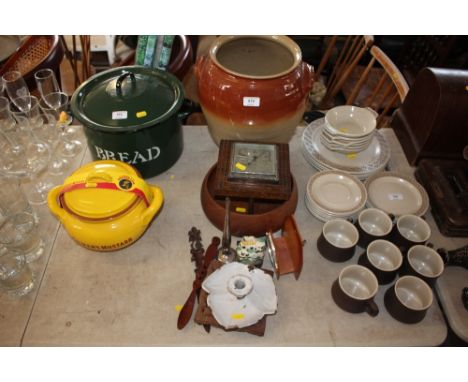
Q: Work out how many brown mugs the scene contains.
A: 7